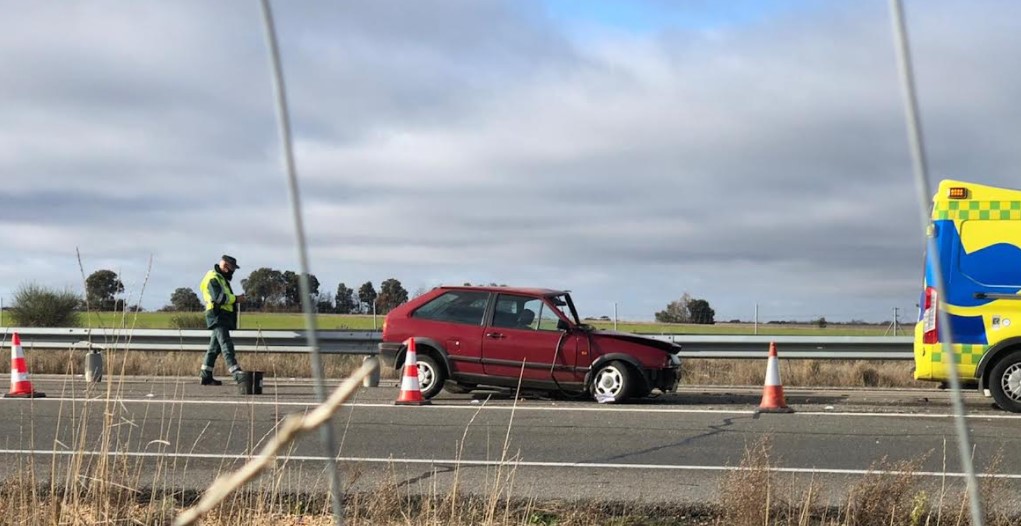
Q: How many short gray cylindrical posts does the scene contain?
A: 2